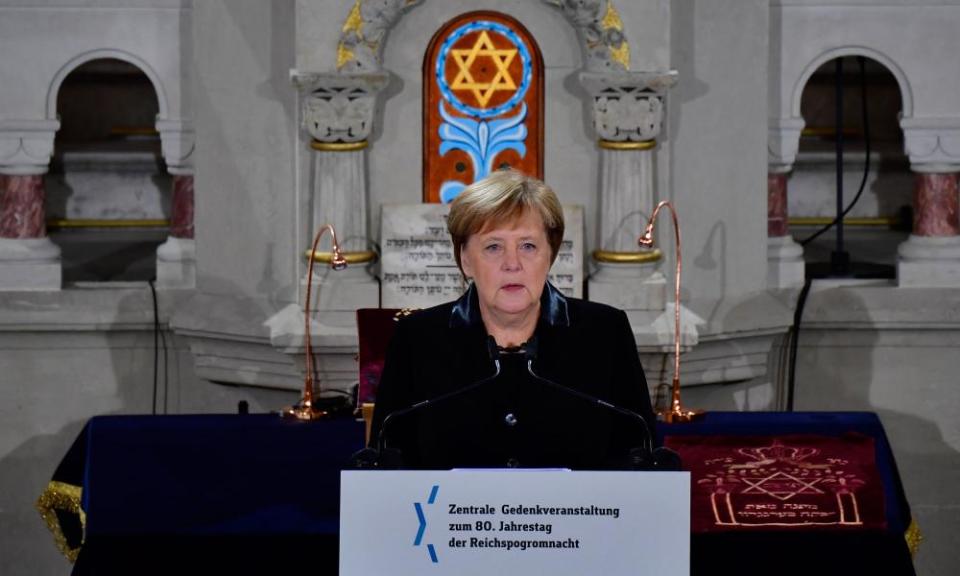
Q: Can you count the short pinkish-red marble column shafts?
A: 4